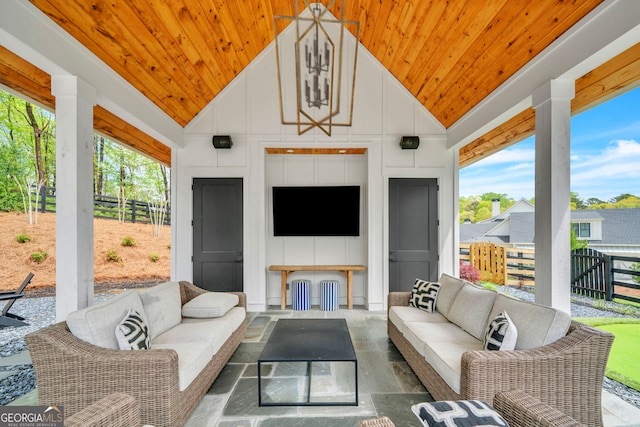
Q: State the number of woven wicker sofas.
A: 2